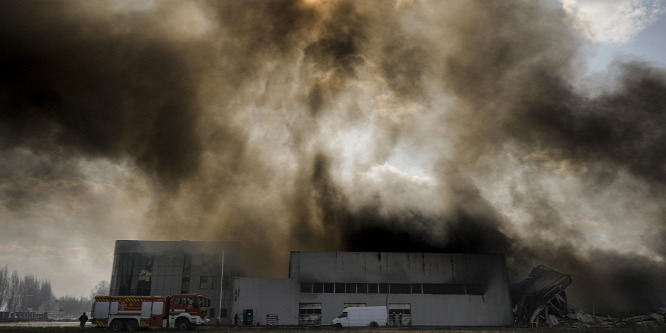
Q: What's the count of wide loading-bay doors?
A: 3